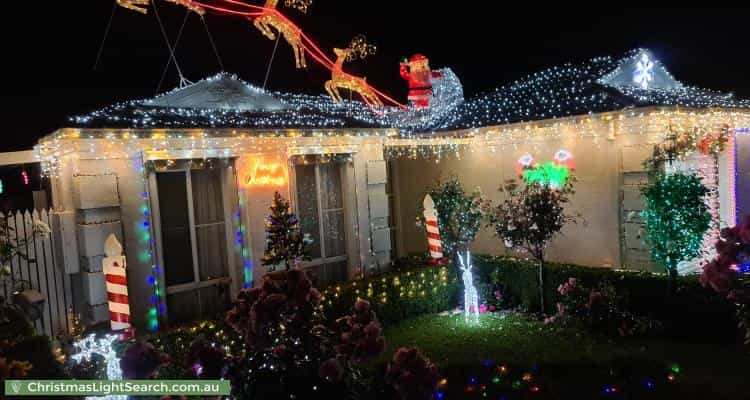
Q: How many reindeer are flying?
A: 3